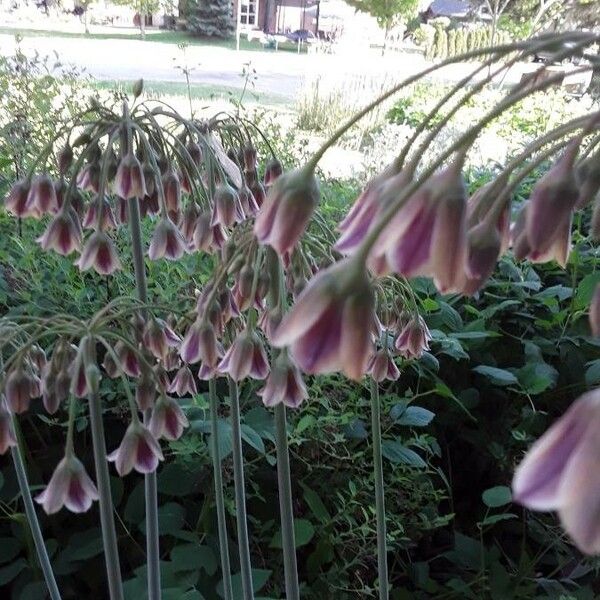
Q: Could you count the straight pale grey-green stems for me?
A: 7